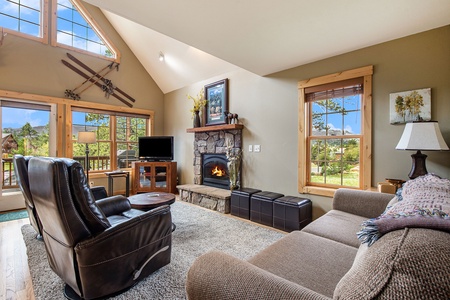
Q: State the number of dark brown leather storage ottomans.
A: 3